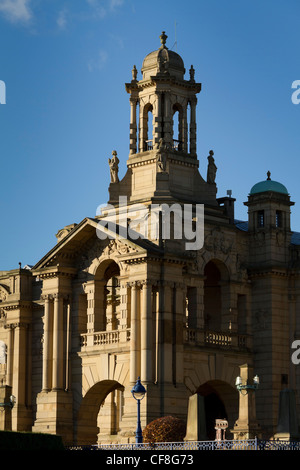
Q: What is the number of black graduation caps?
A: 0